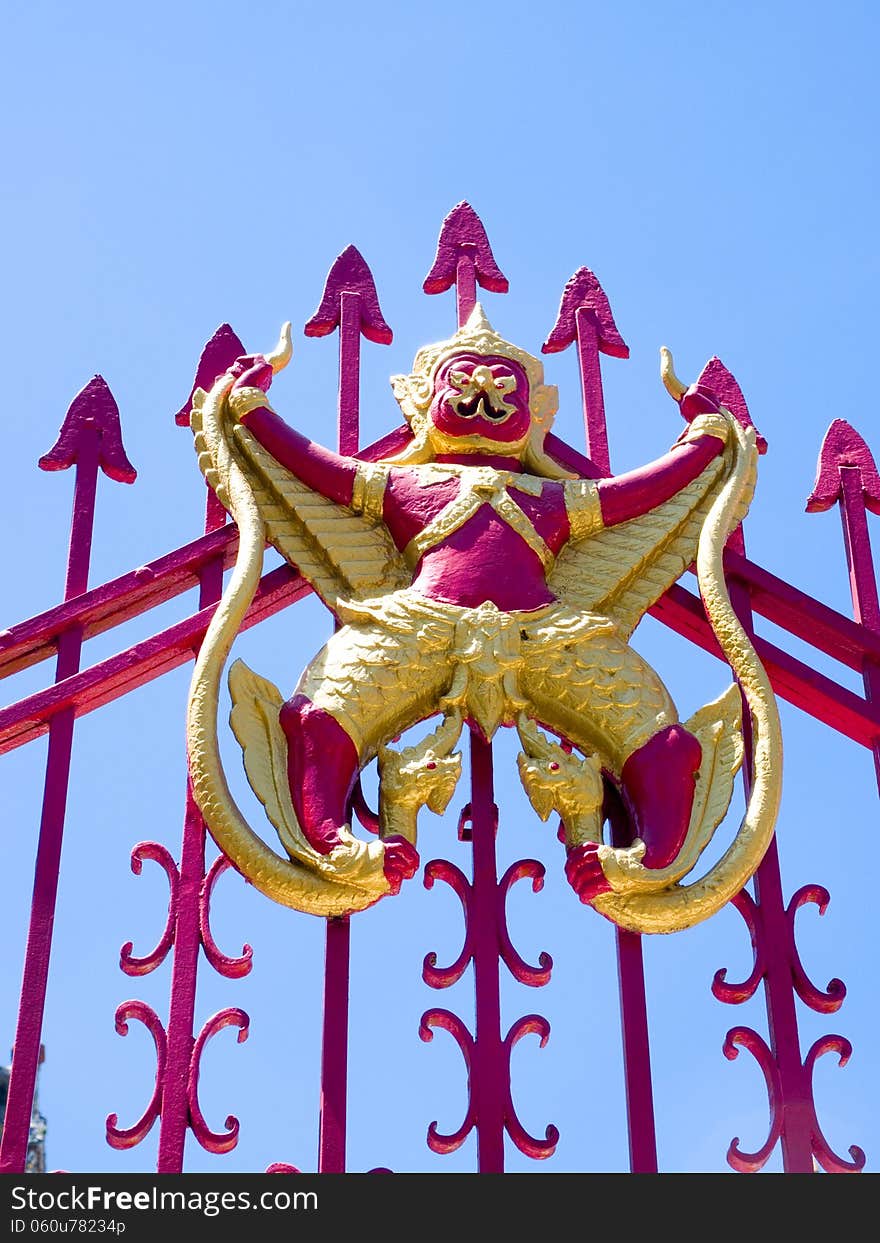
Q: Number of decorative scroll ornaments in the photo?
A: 12